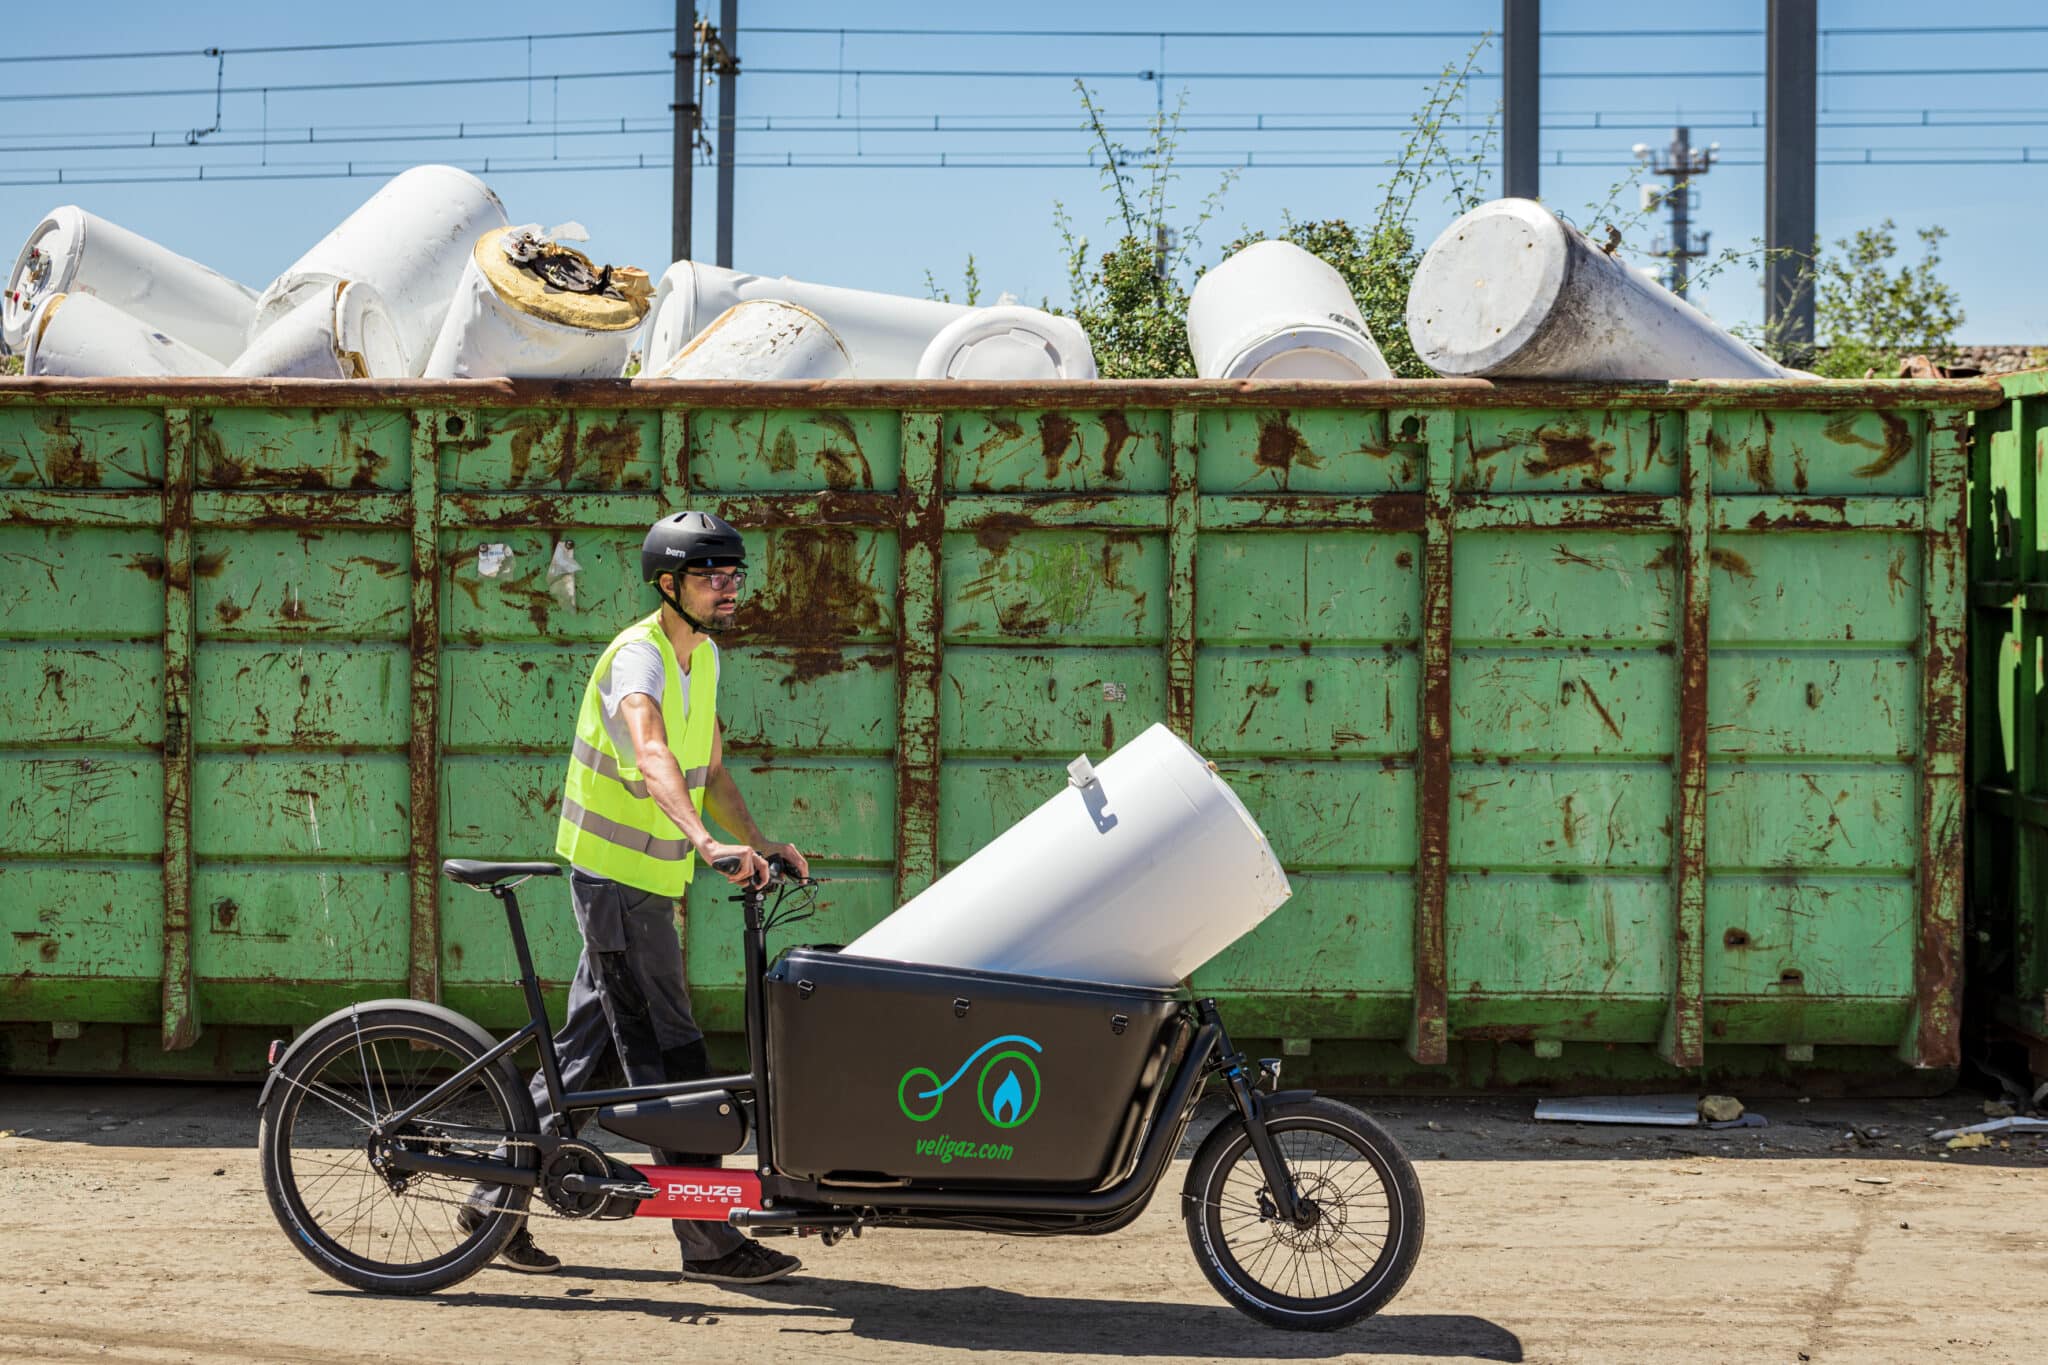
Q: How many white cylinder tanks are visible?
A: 11